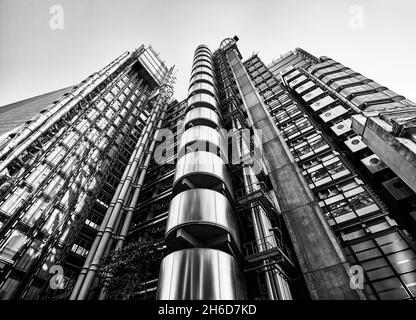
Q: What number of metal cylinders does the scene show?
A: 14